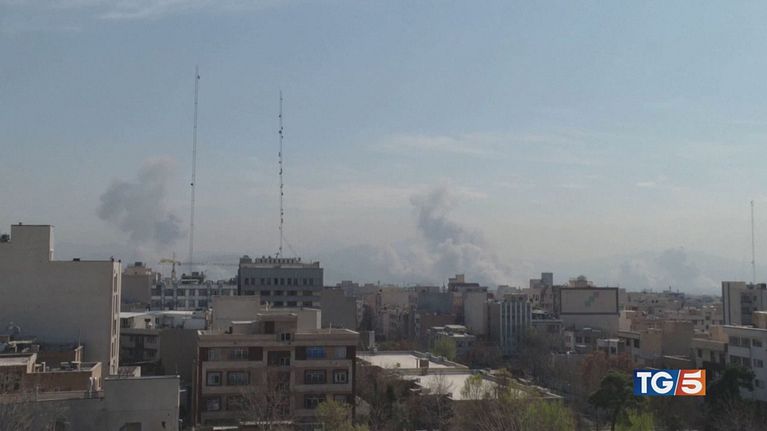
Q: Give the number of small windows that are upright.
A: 10